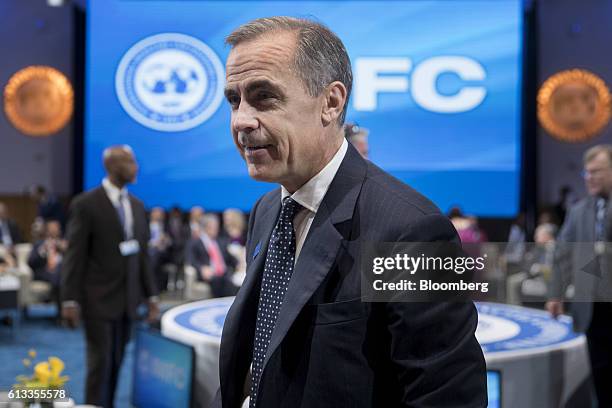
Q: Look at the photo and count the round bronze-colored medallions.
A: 2